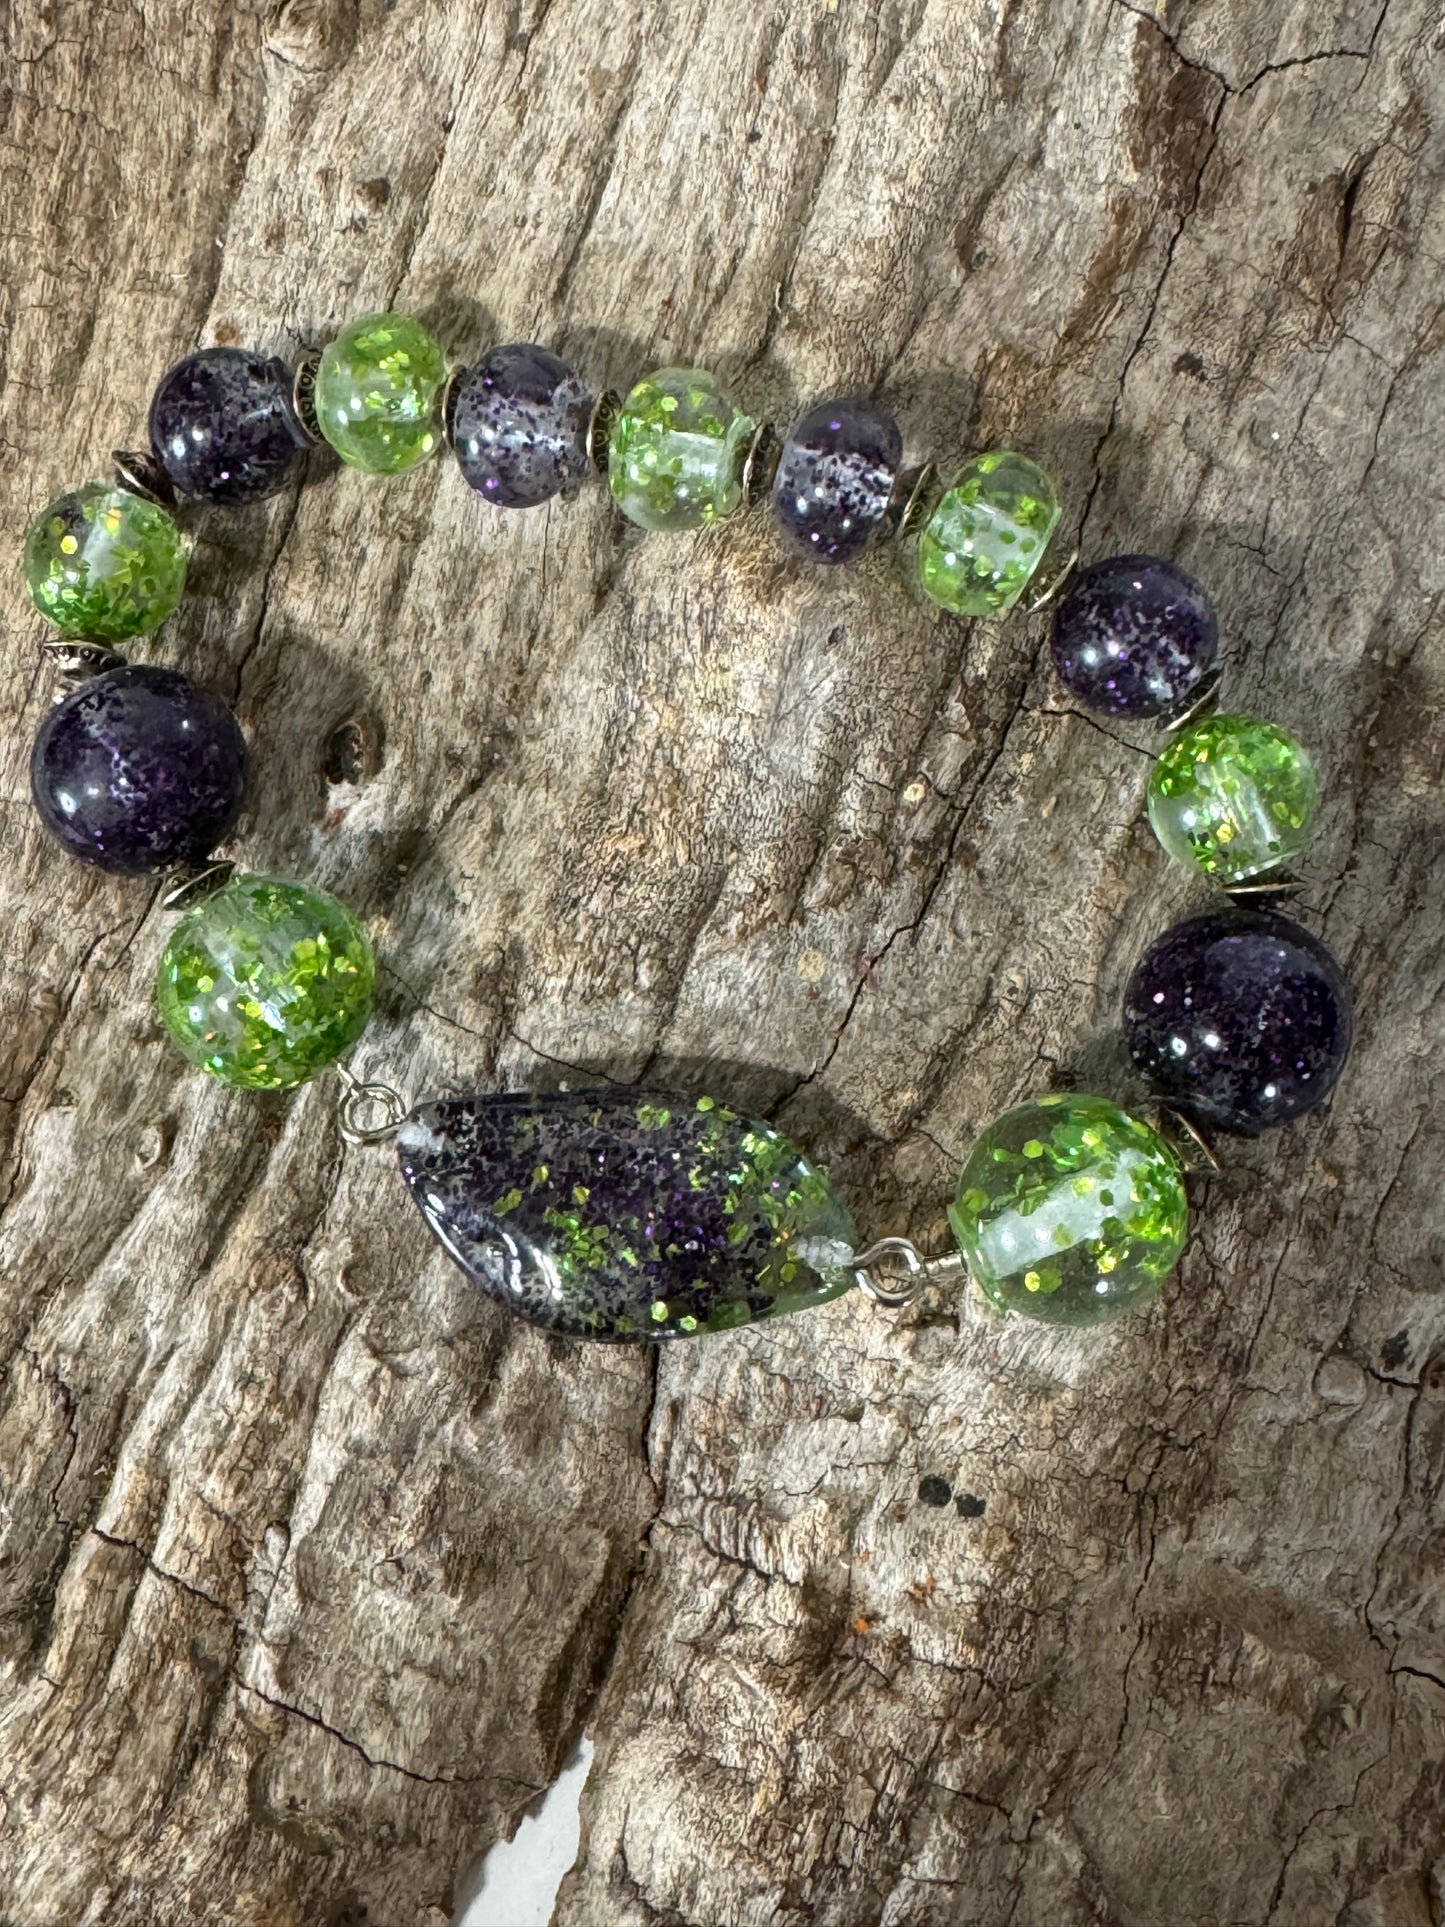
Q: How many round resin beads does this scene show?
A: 13